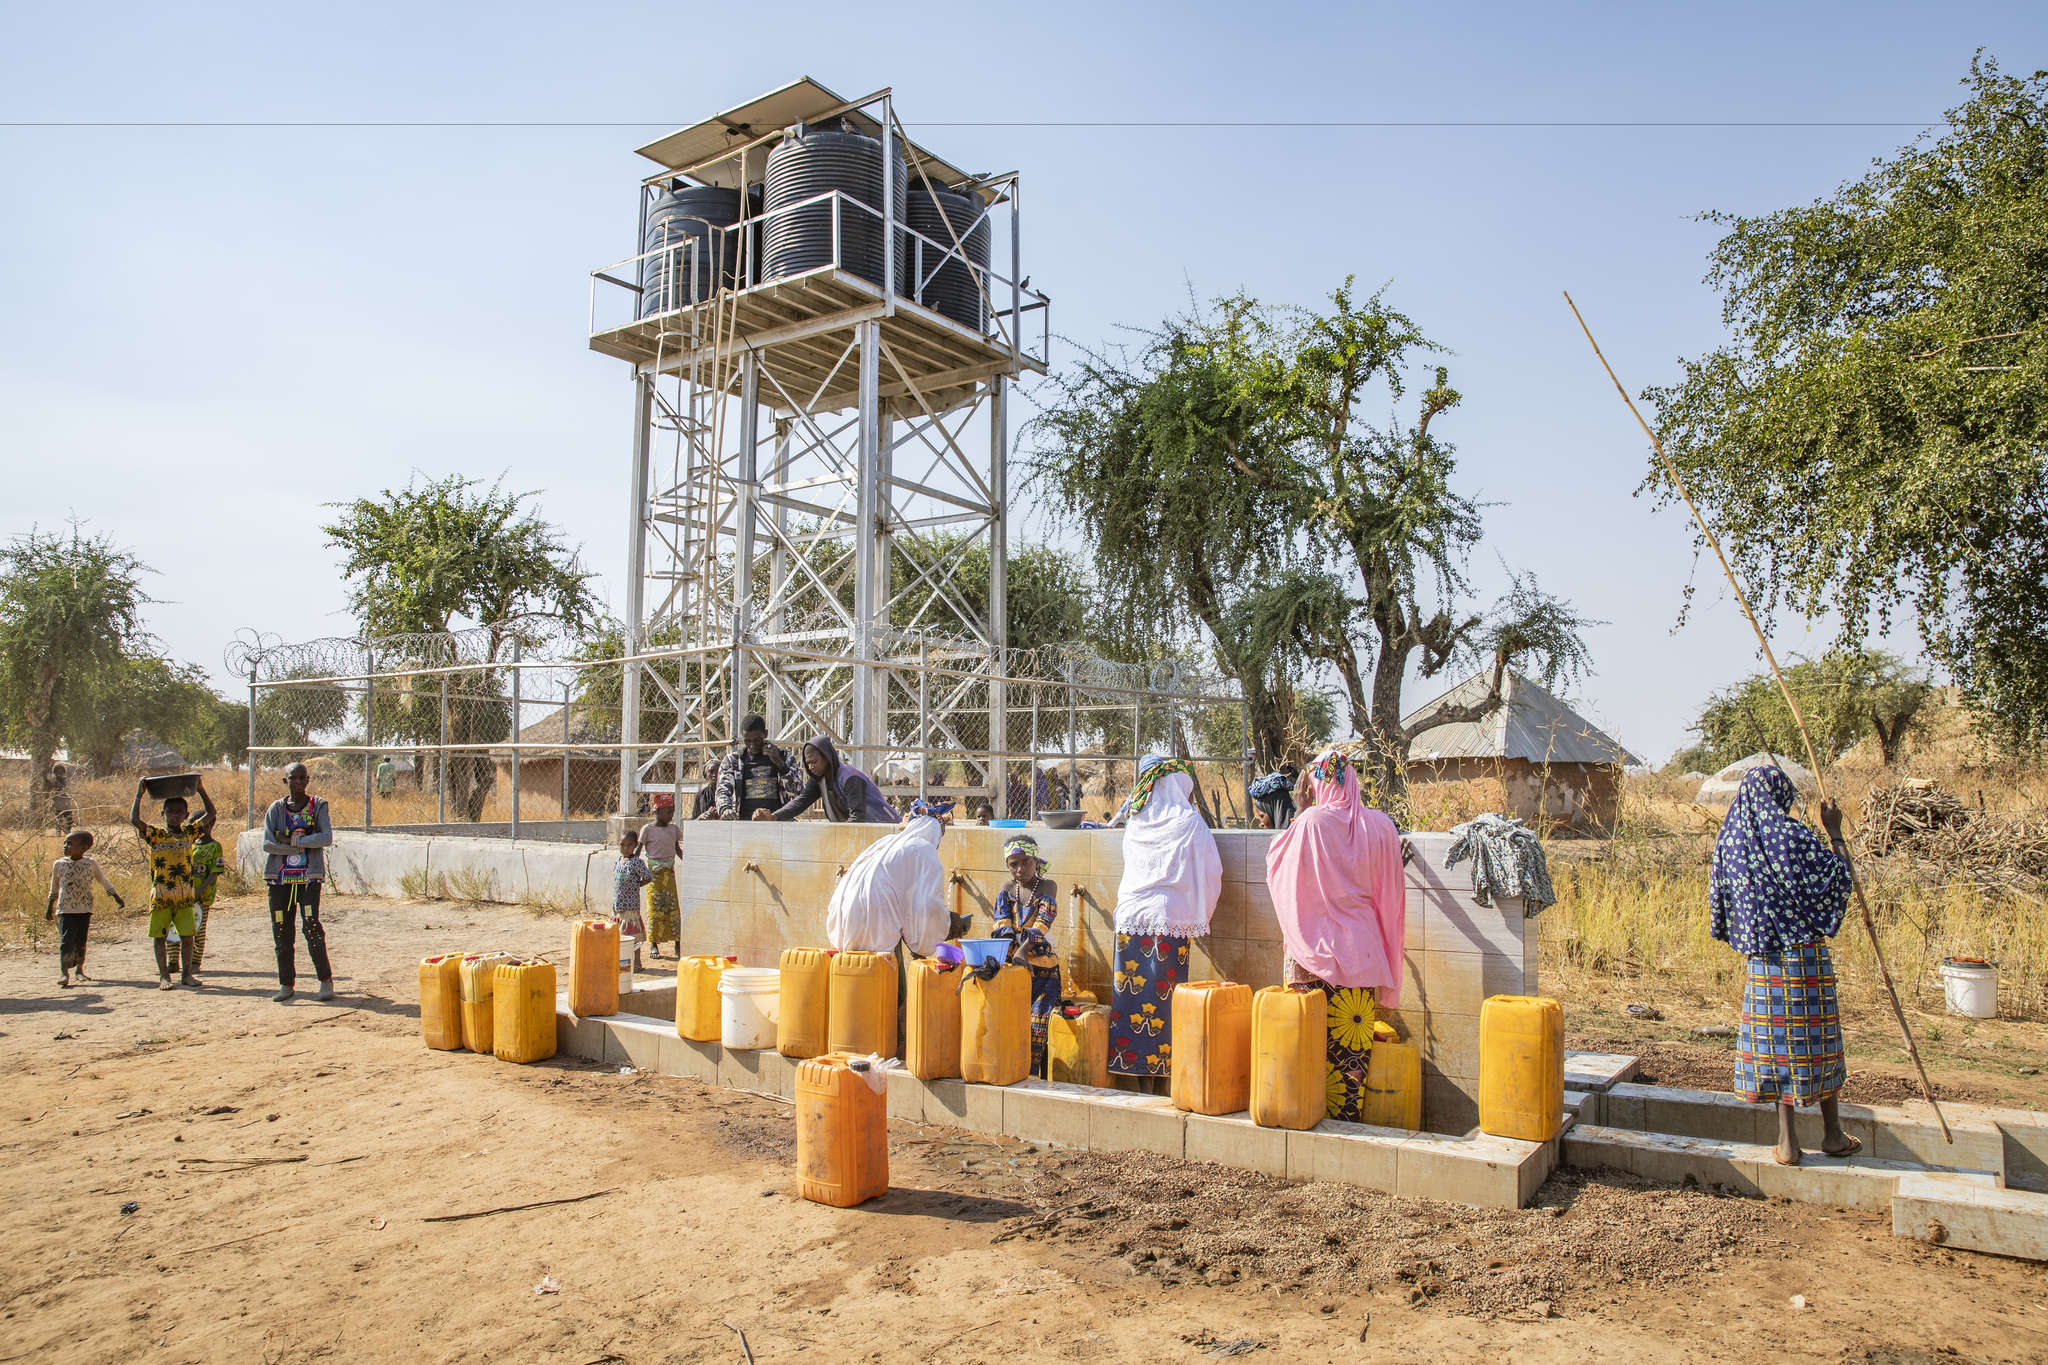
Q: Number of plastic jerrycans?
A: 15